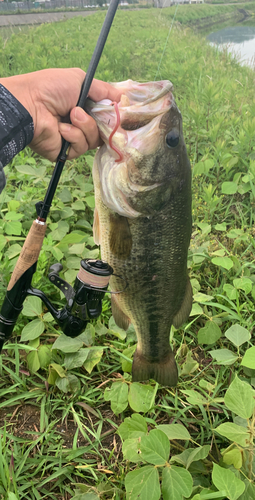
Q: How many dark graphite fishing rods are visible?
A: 1